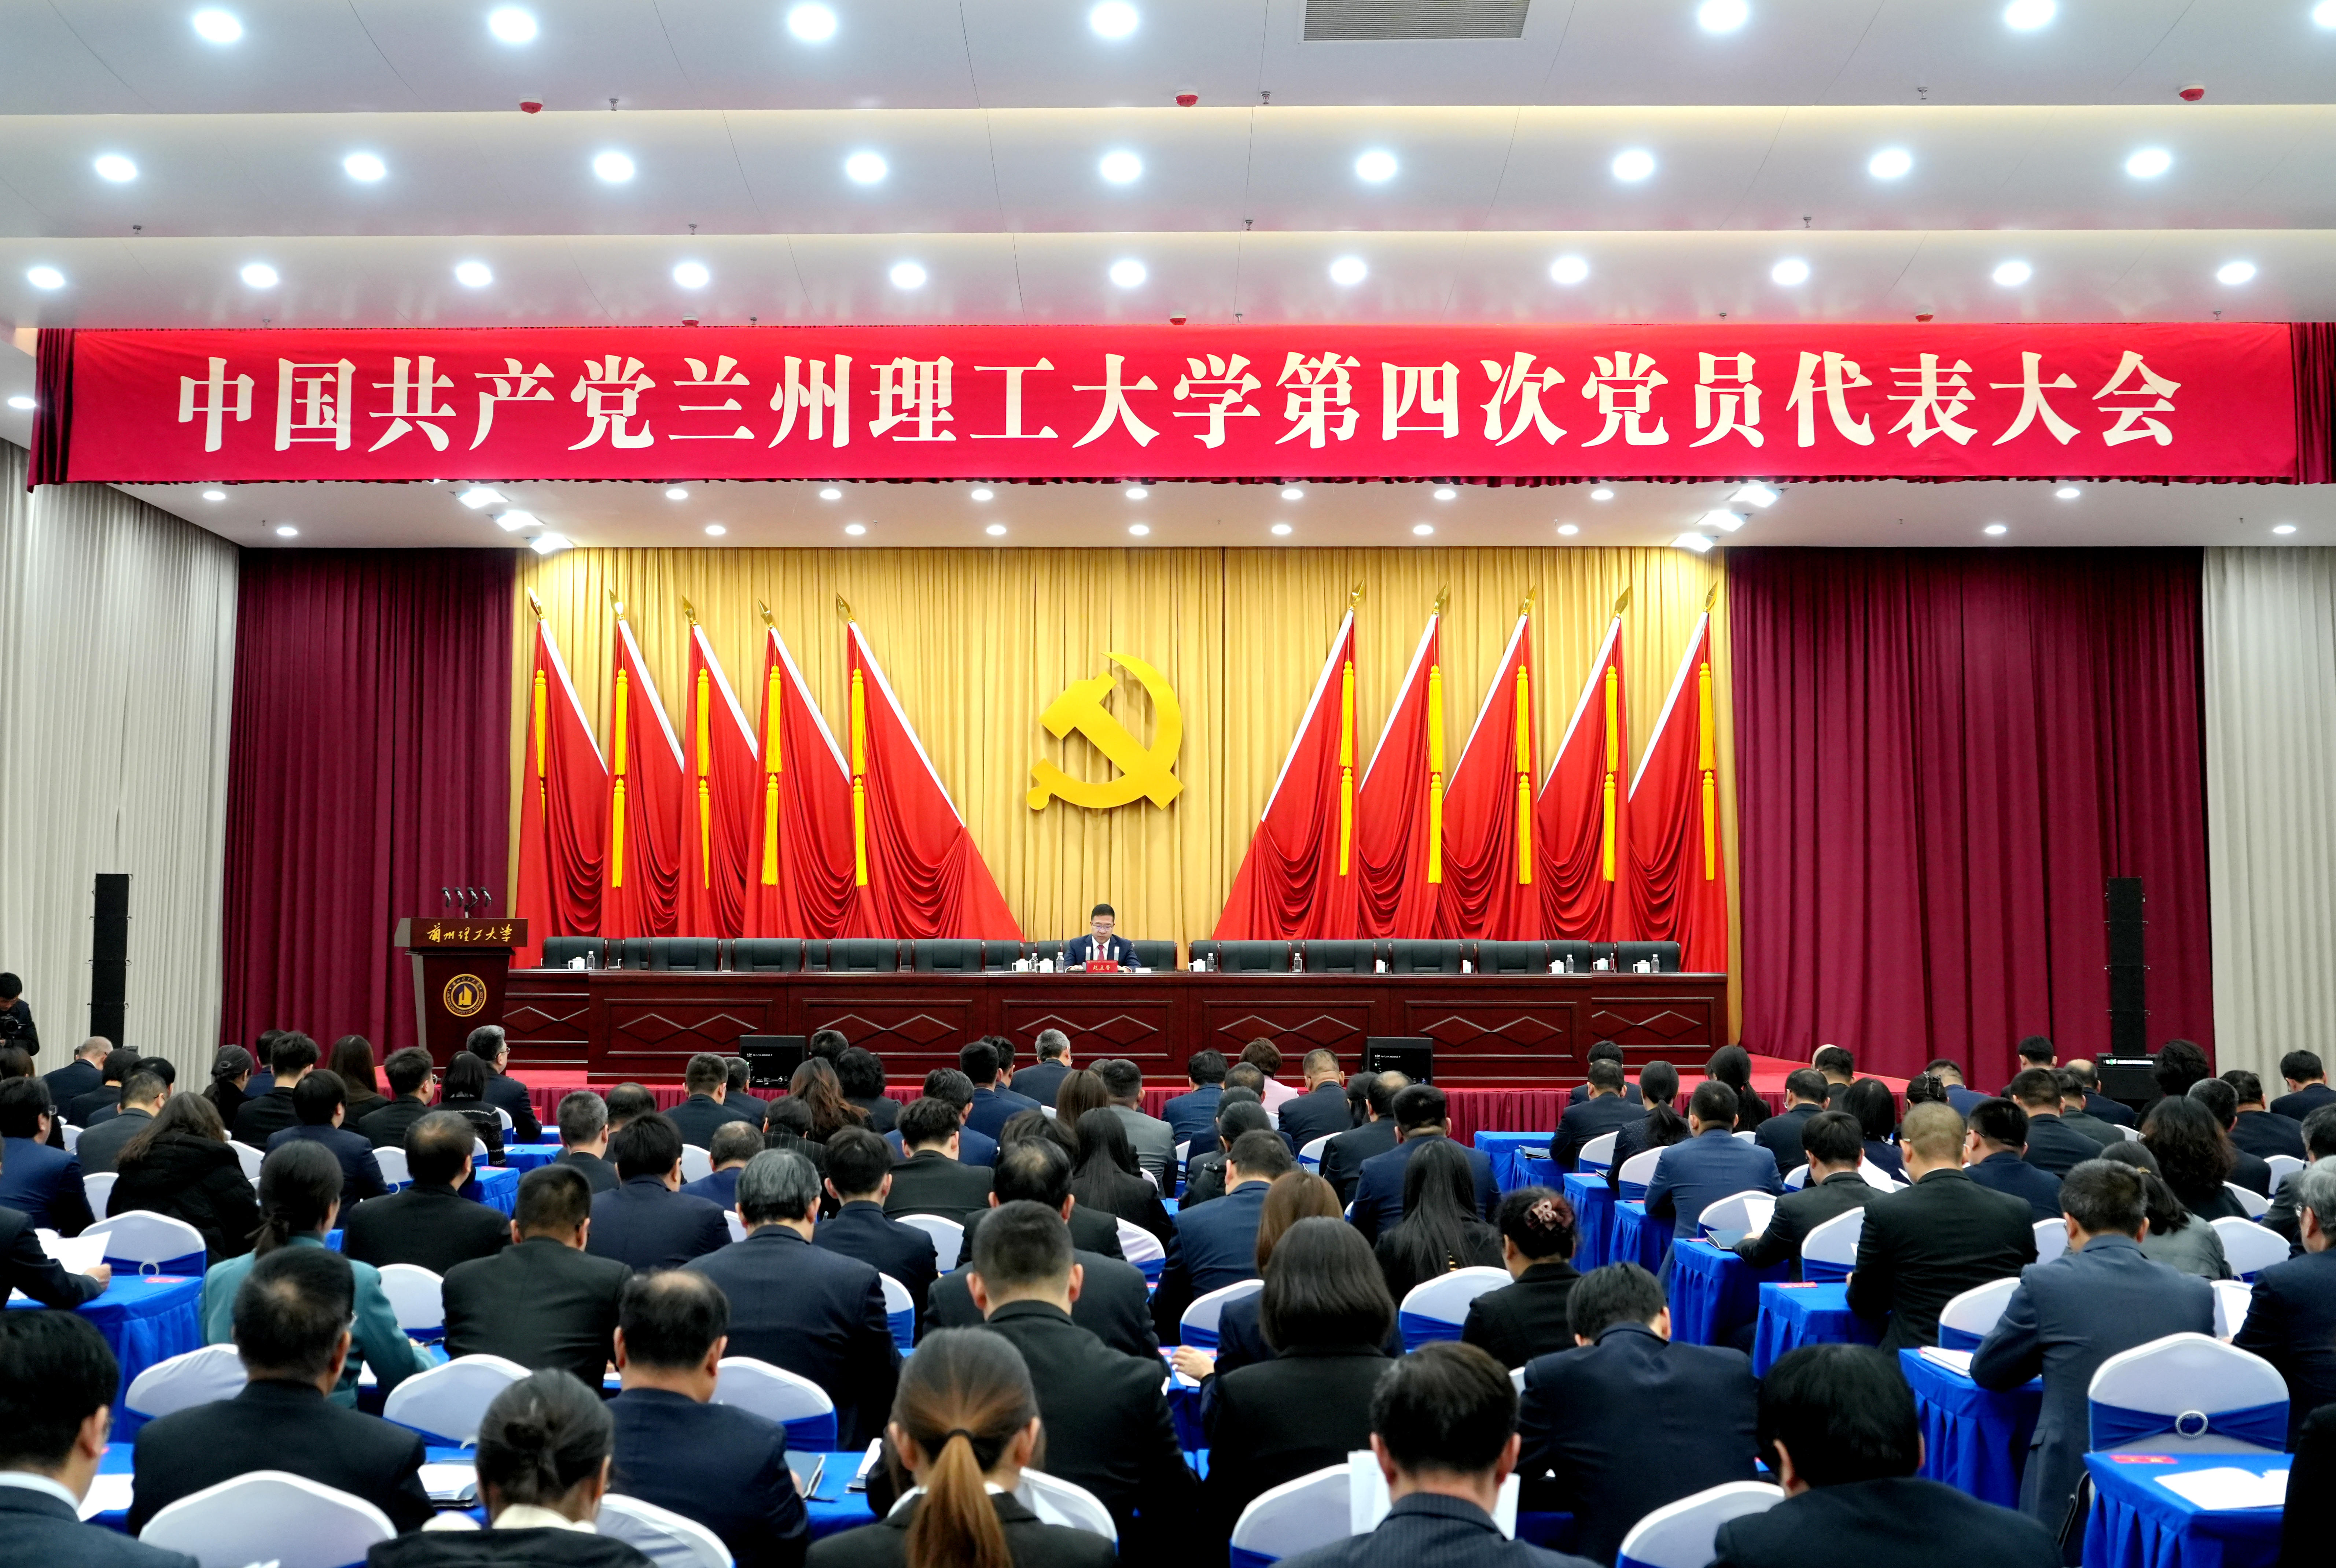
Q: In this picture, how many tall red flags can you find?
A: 10